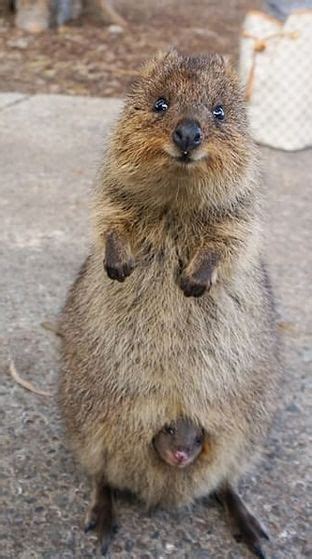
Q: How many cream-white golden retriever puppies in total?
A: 0